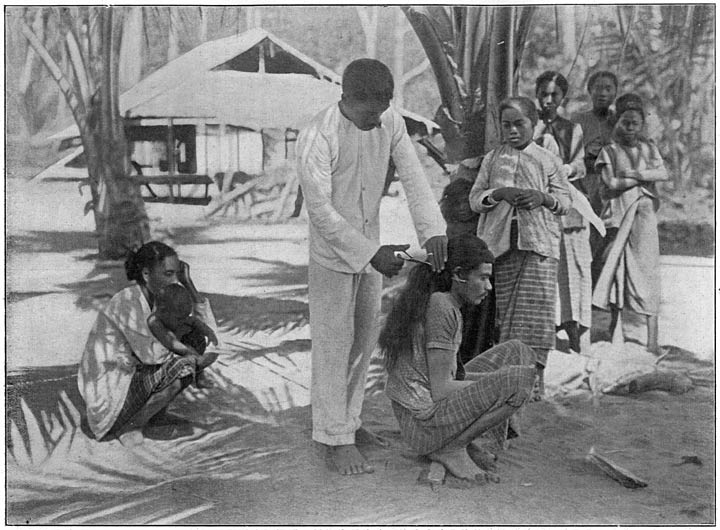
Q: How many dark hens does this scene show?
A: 0